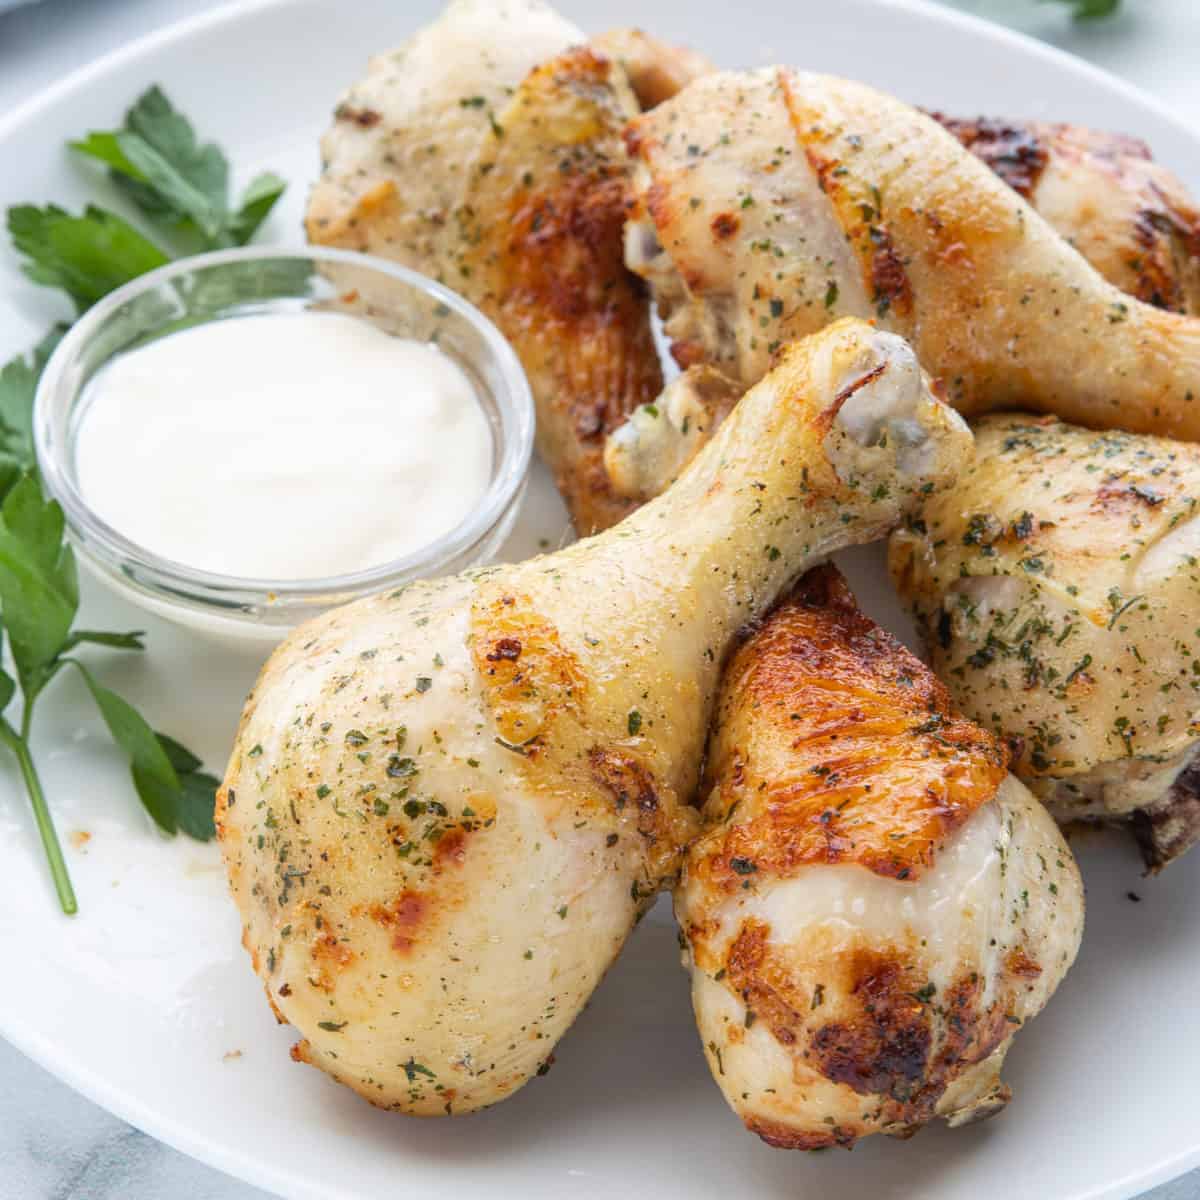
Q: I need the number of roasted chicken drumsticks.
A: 6